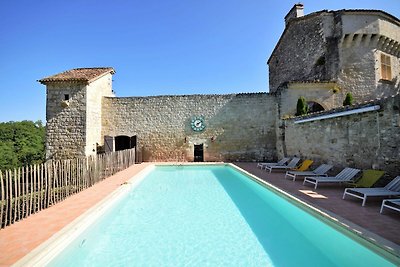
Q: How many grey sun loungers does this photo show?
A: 6